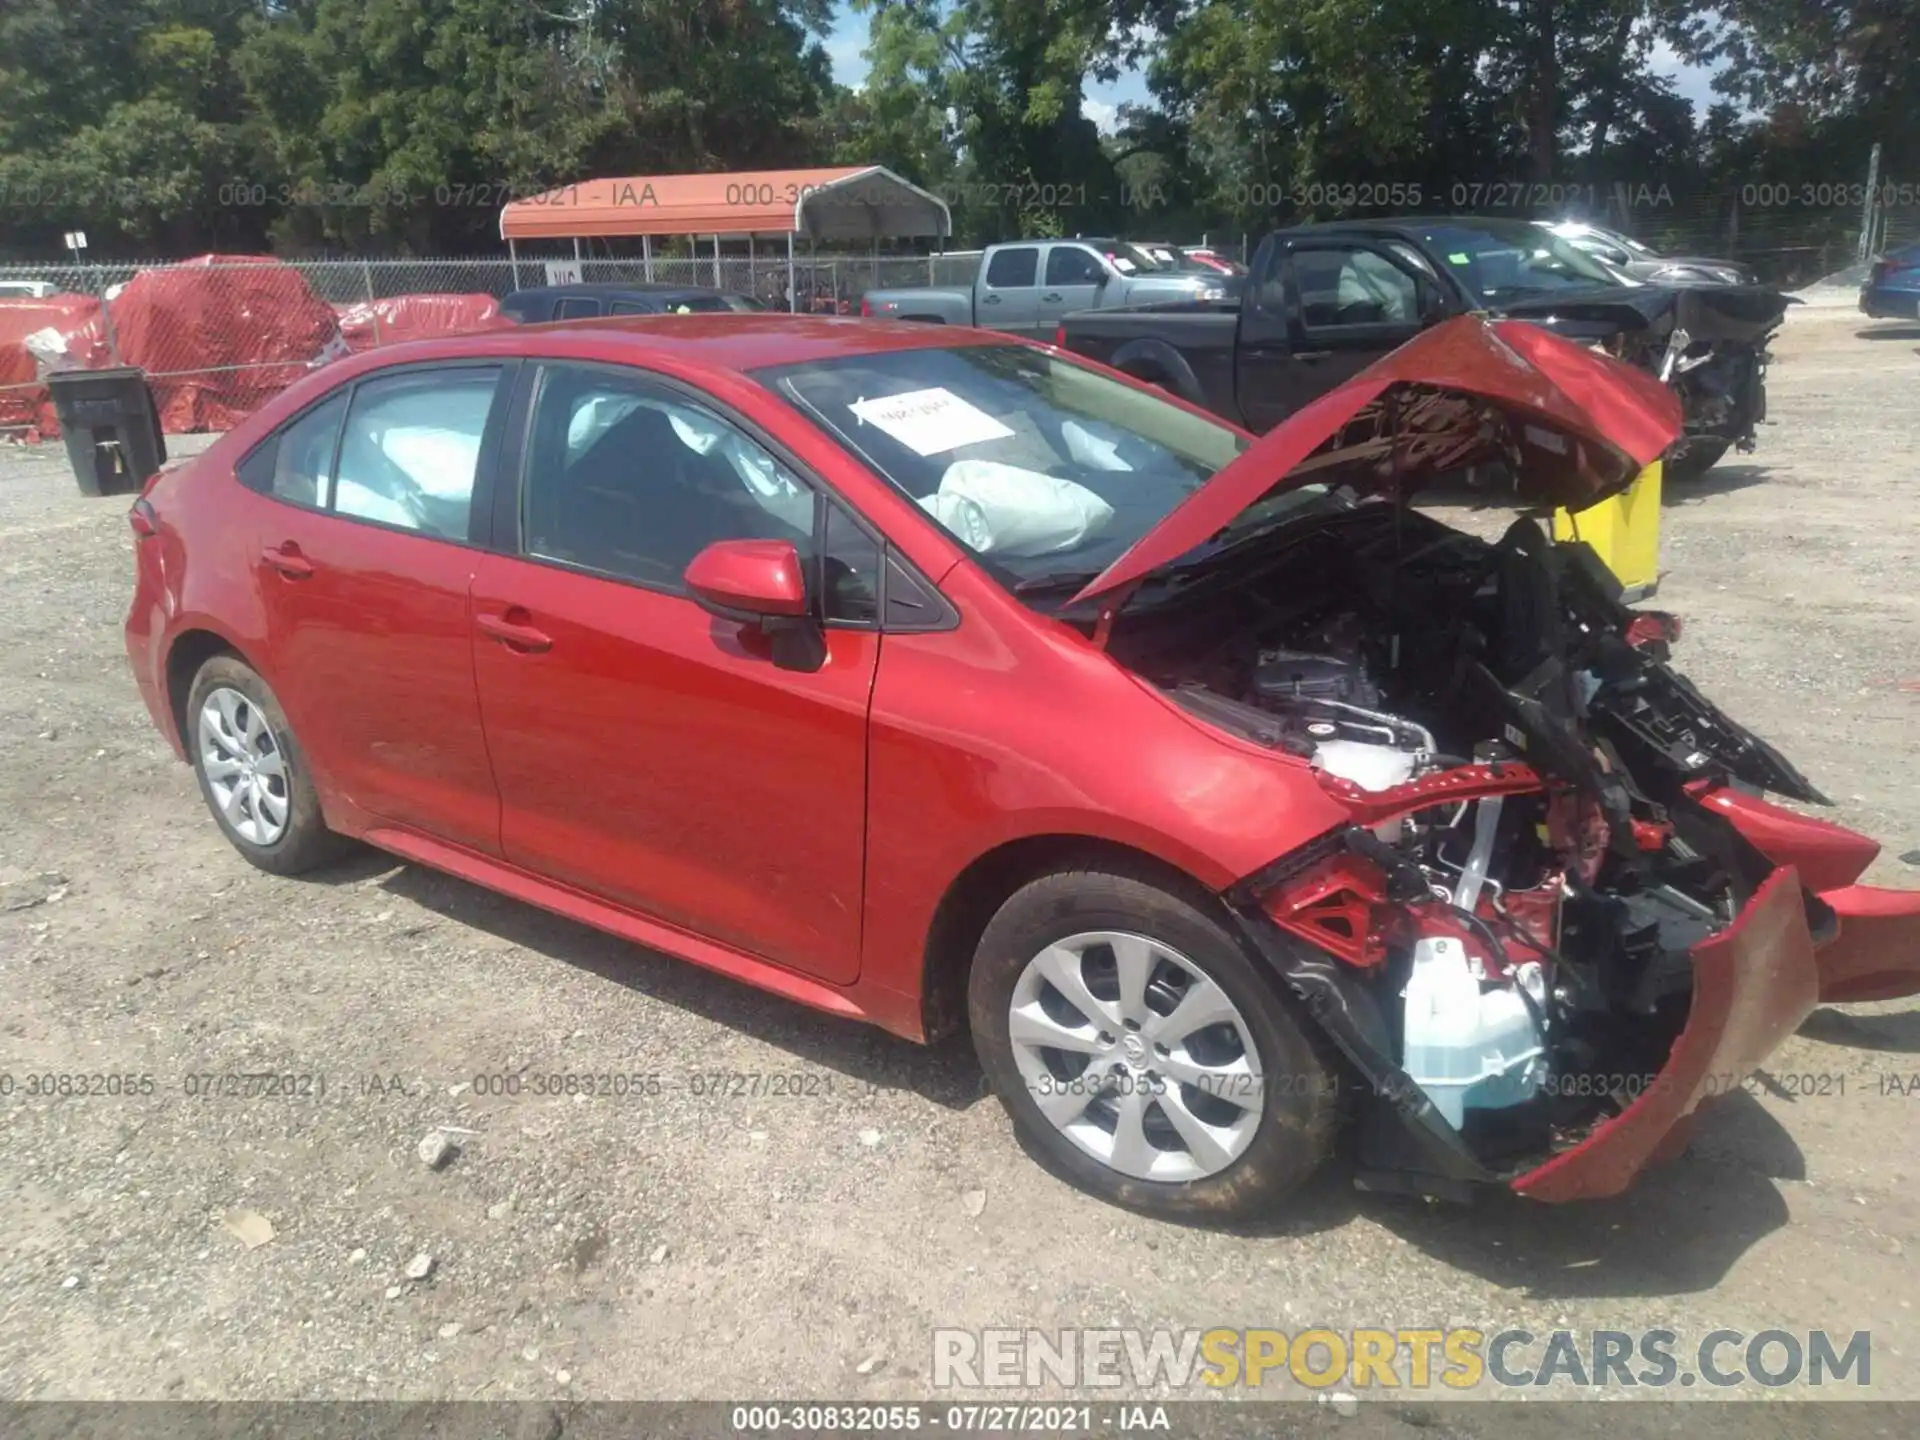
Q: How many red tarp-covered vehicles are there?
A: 3